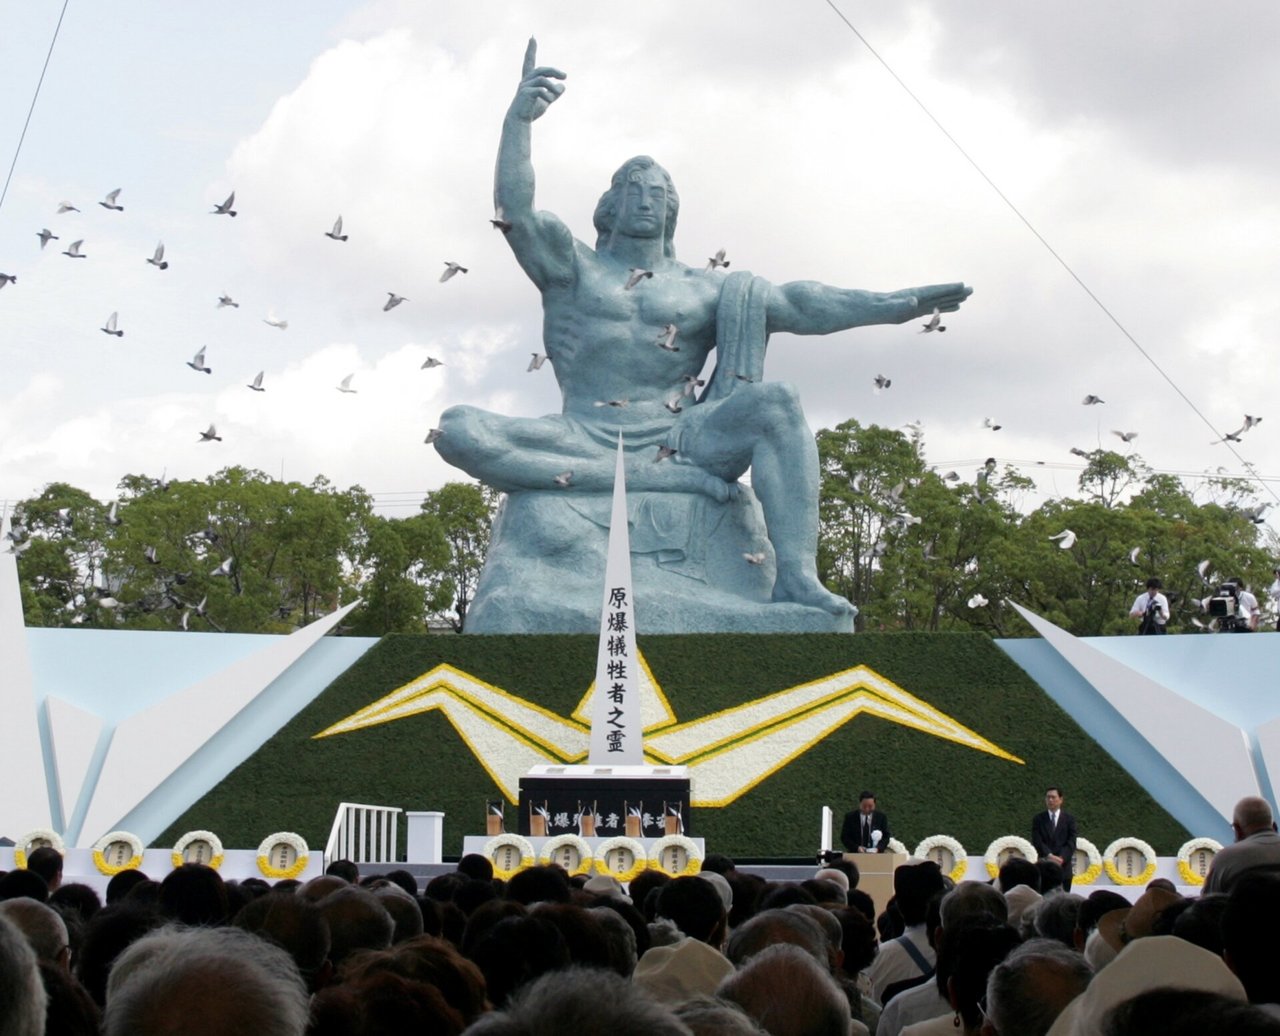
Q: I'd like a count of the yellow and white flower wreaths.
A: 14